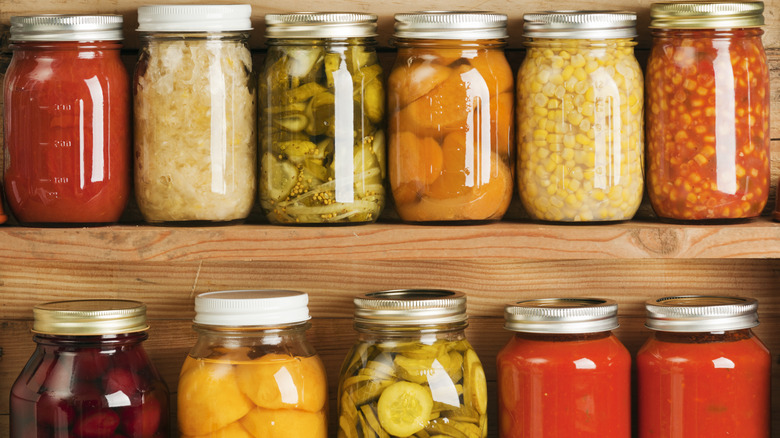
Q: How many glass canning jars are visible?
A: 11